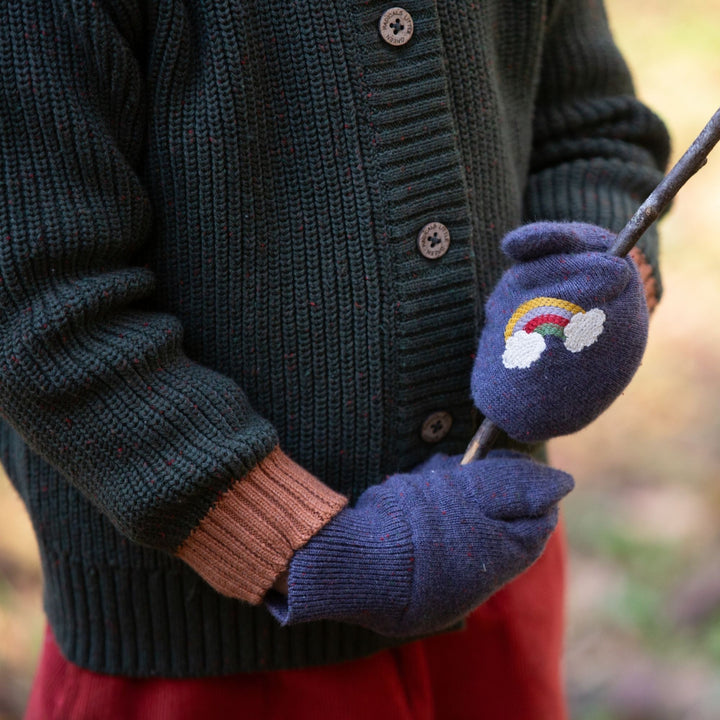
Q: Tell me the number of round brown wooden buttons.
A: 3